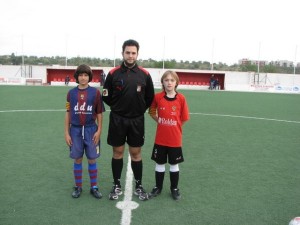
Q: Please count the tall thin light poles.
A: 7